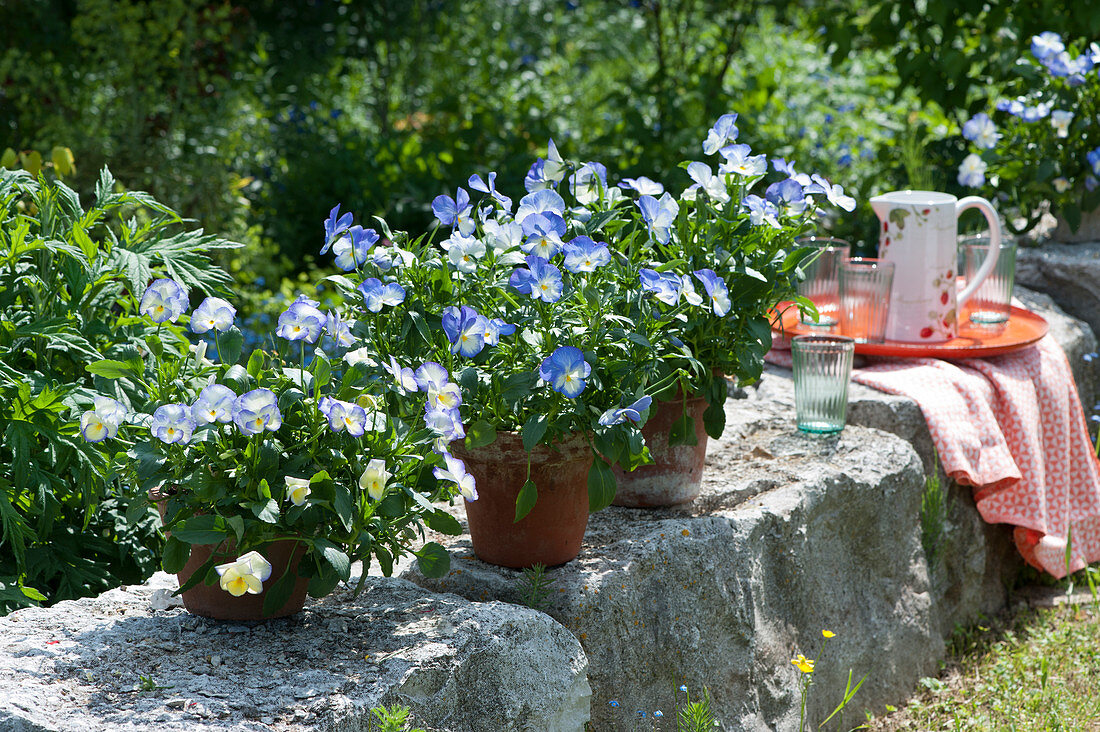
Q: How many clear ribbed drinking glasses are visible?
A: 4